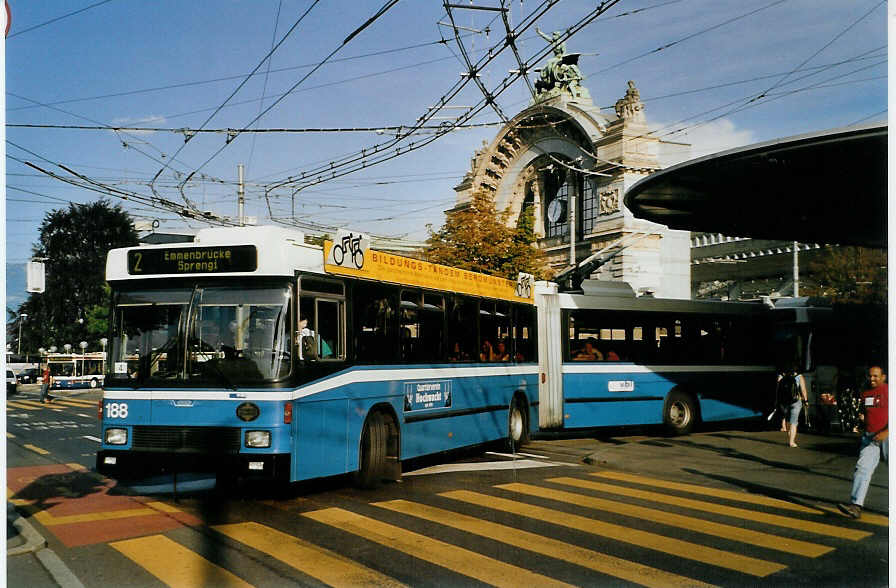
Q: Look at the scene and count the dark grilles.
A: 1